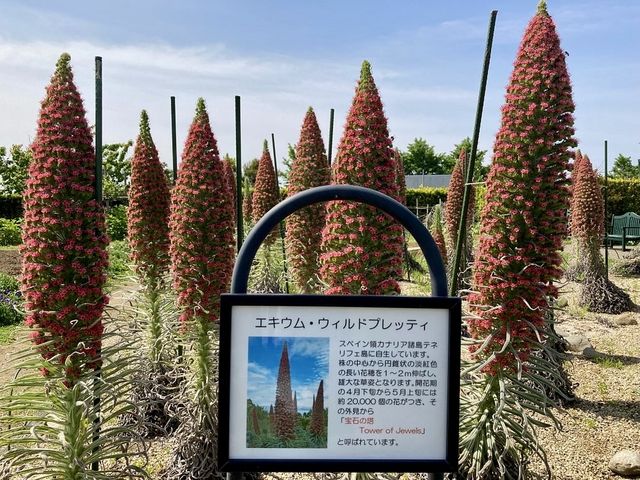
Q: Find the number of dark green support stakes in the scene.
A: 7